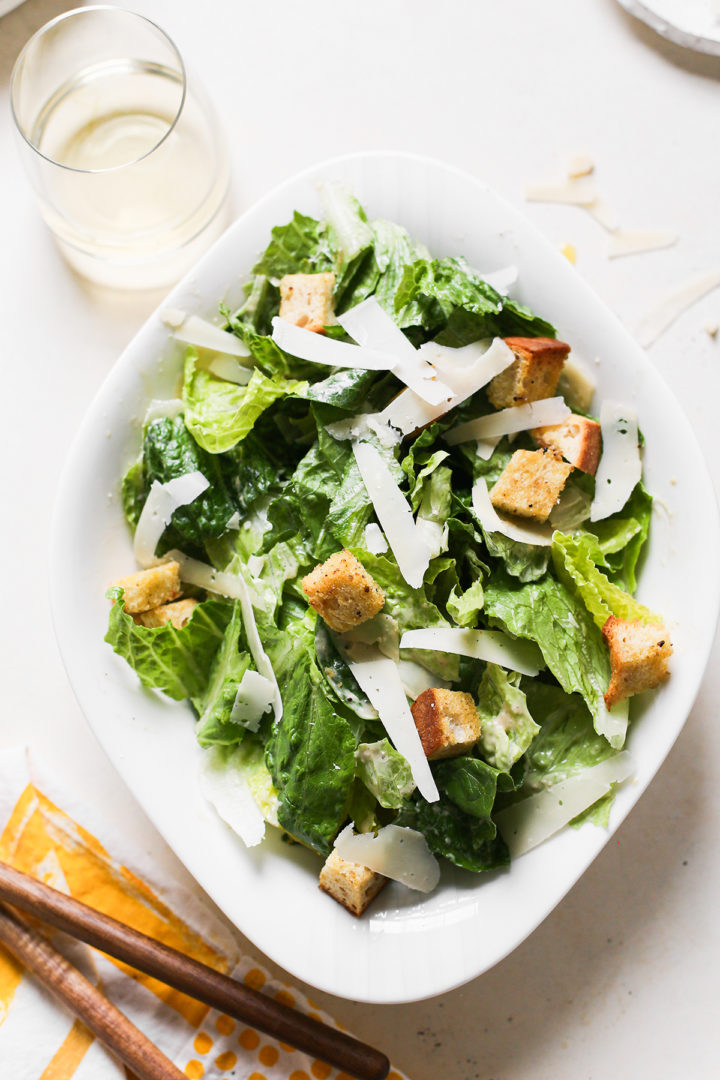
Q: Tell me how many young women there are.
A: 0